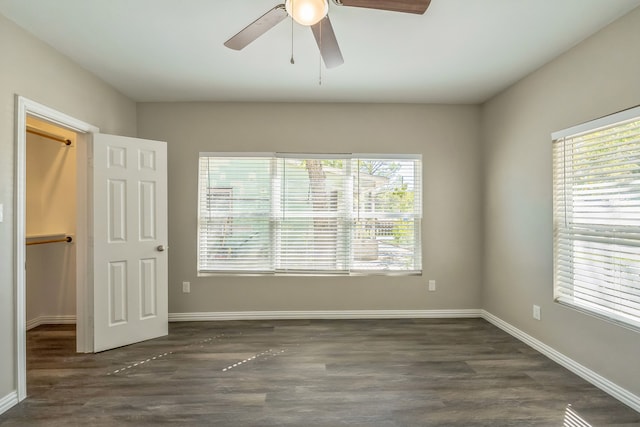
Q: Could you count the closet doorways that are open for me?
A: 1